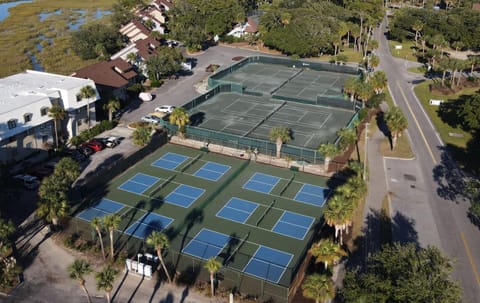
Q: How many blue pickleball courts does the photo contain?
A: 6